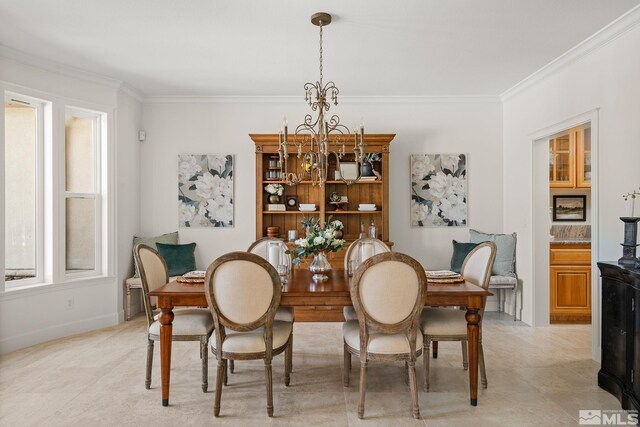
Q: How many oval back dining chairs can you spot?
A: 6